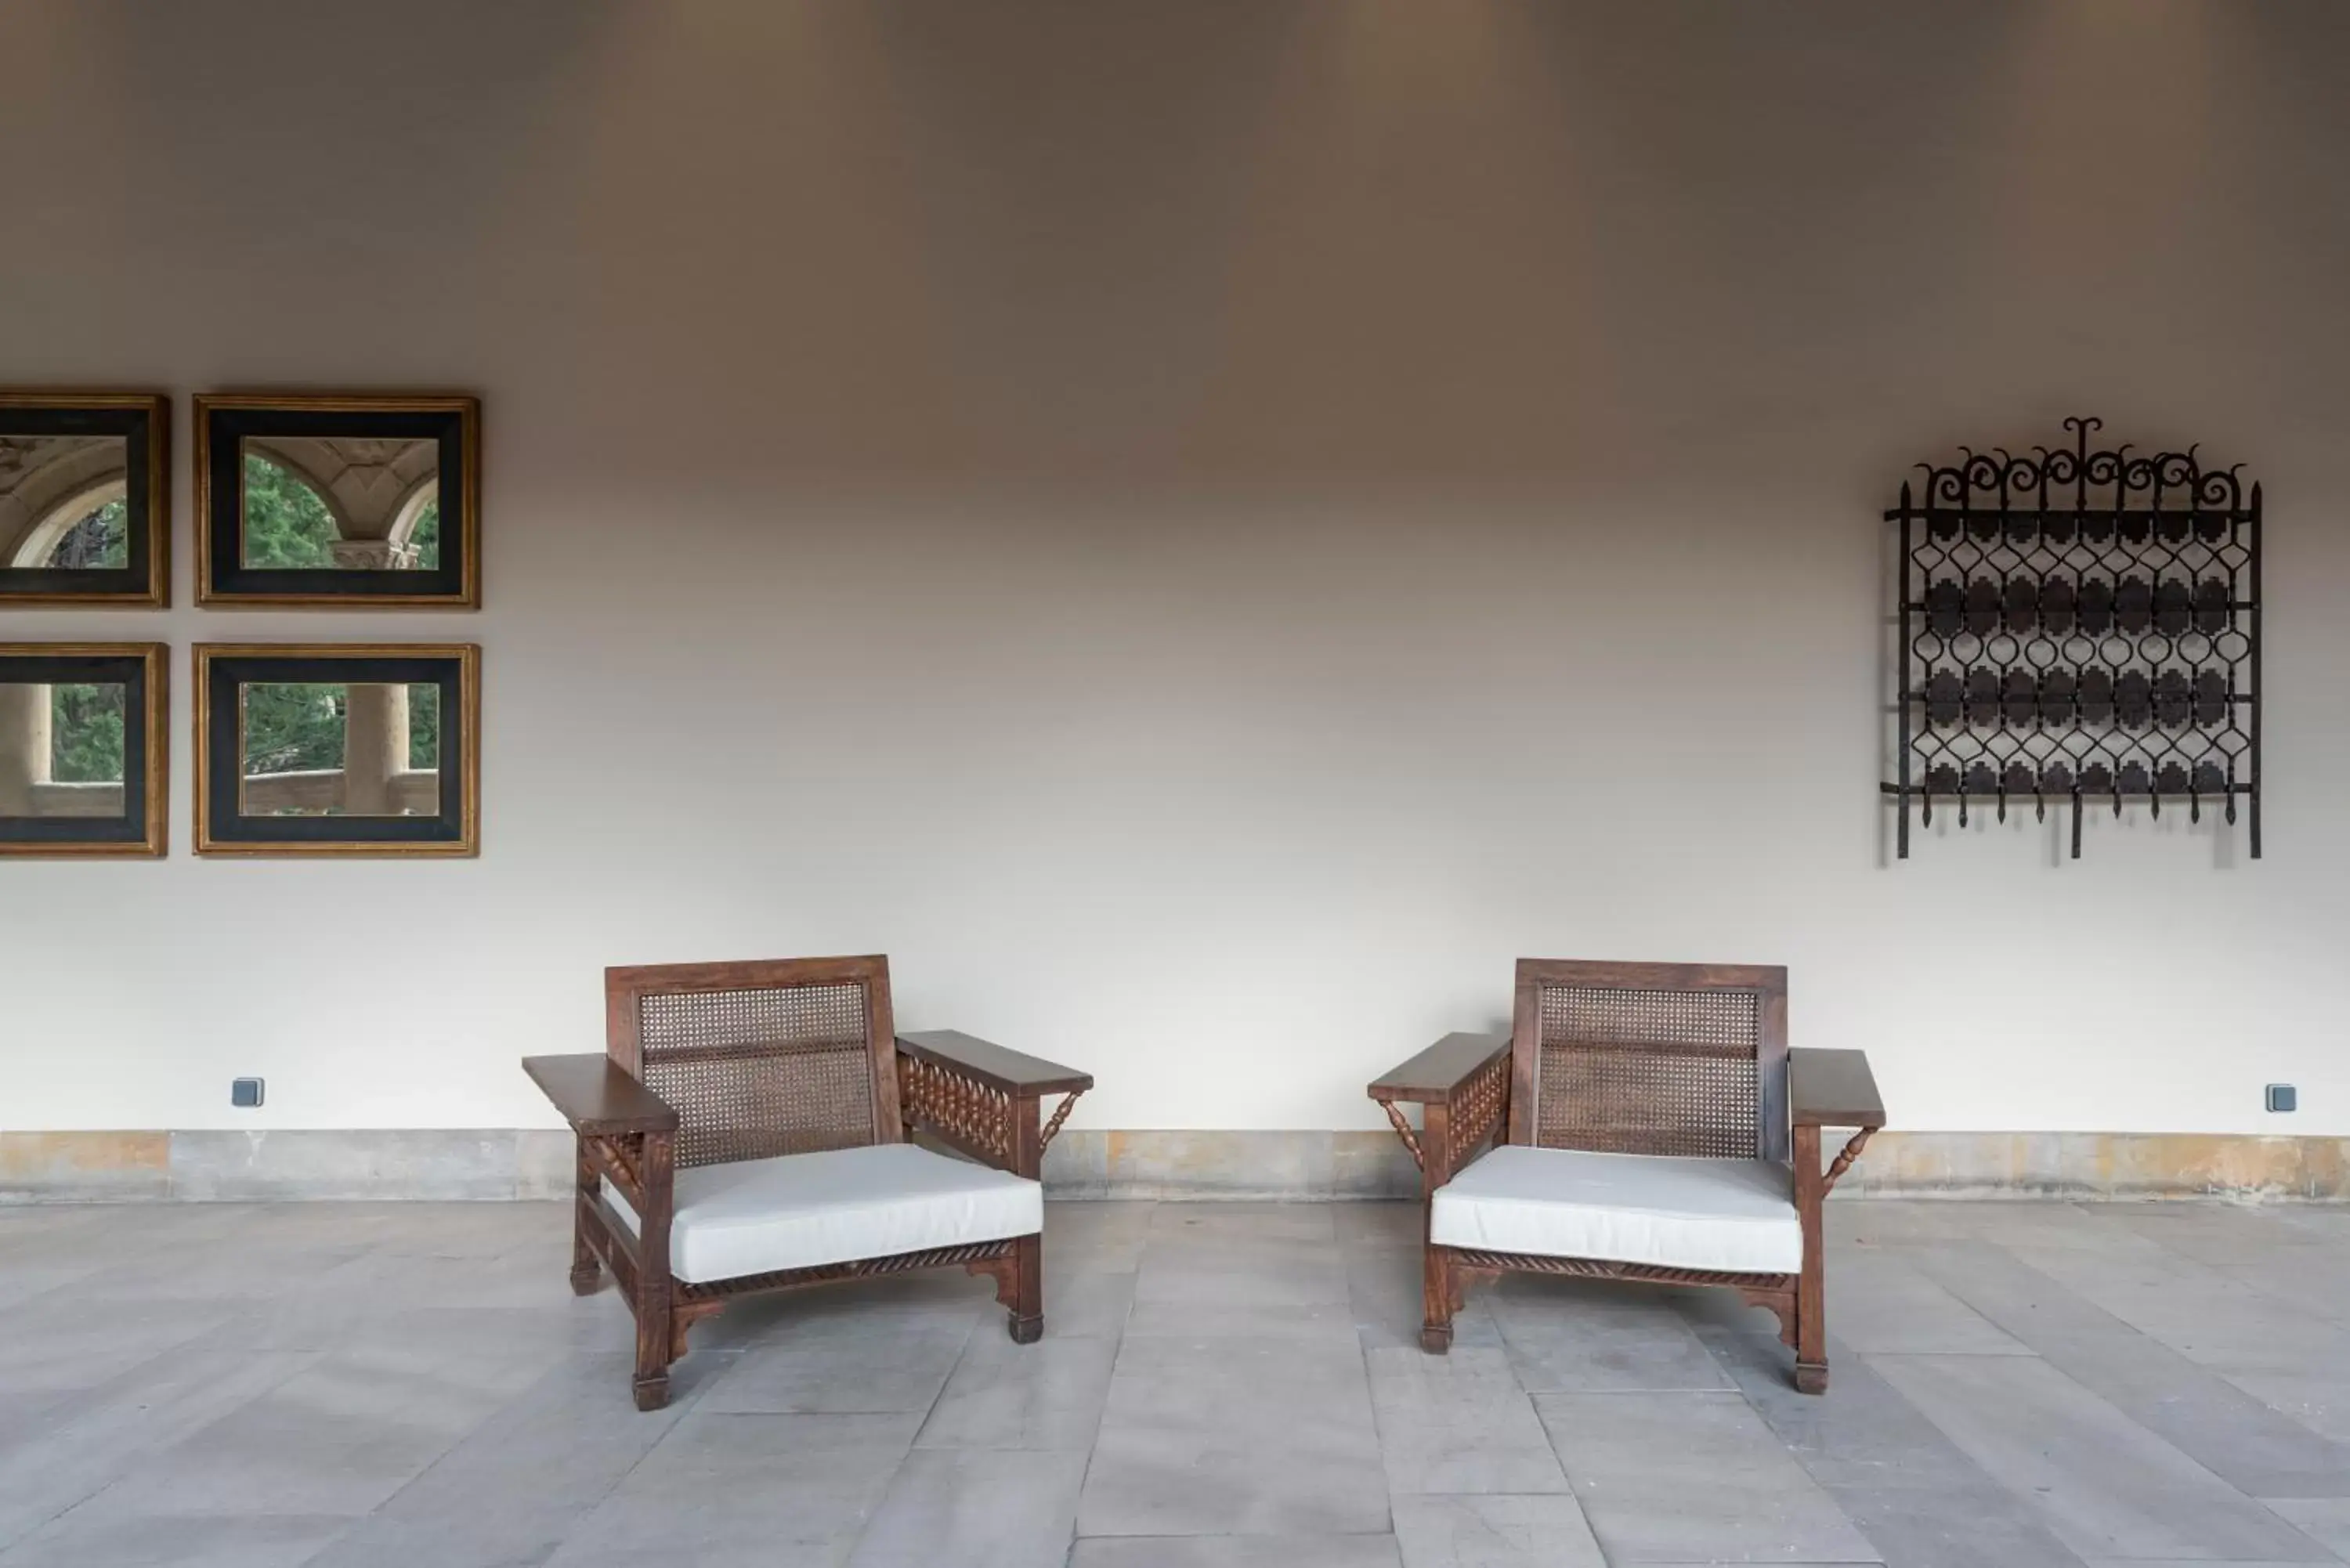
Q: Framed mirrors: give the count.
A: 4